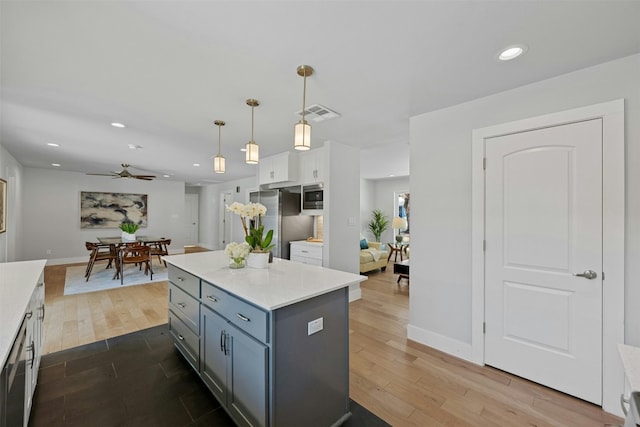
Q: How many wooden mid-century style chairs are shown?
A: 4